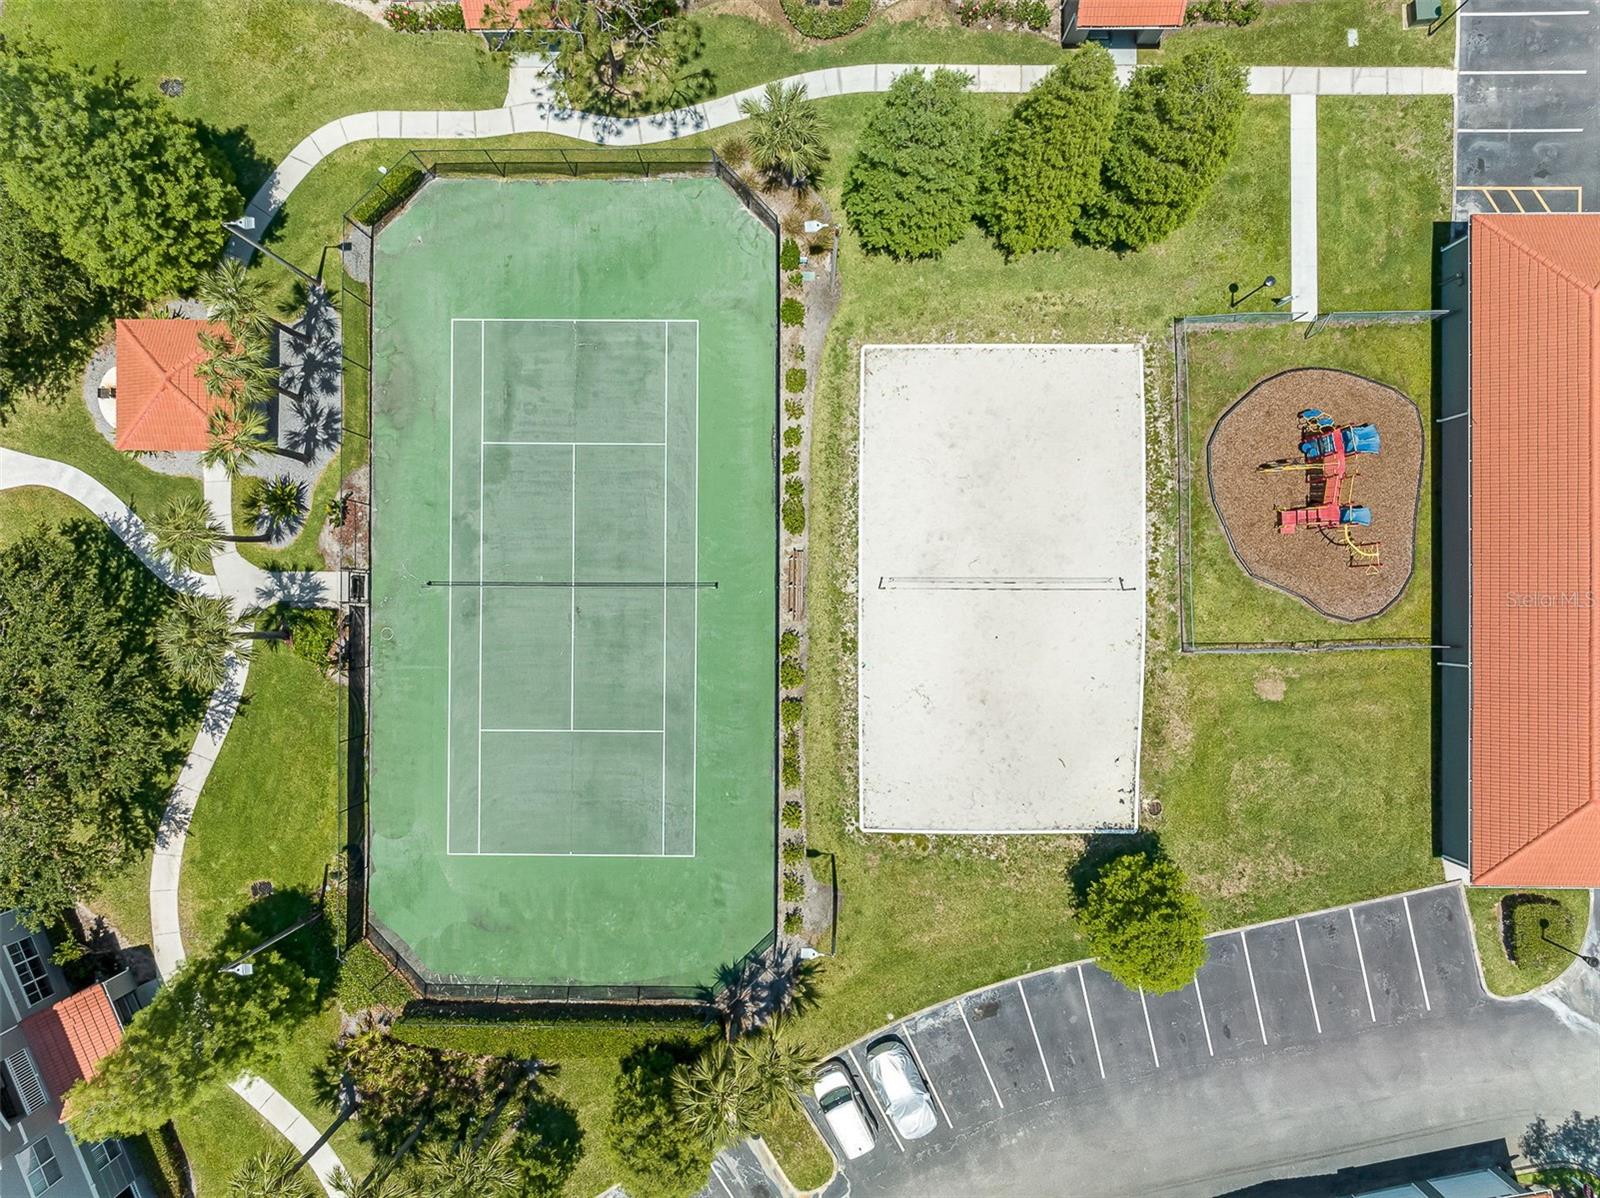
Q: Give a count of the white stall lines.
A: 15